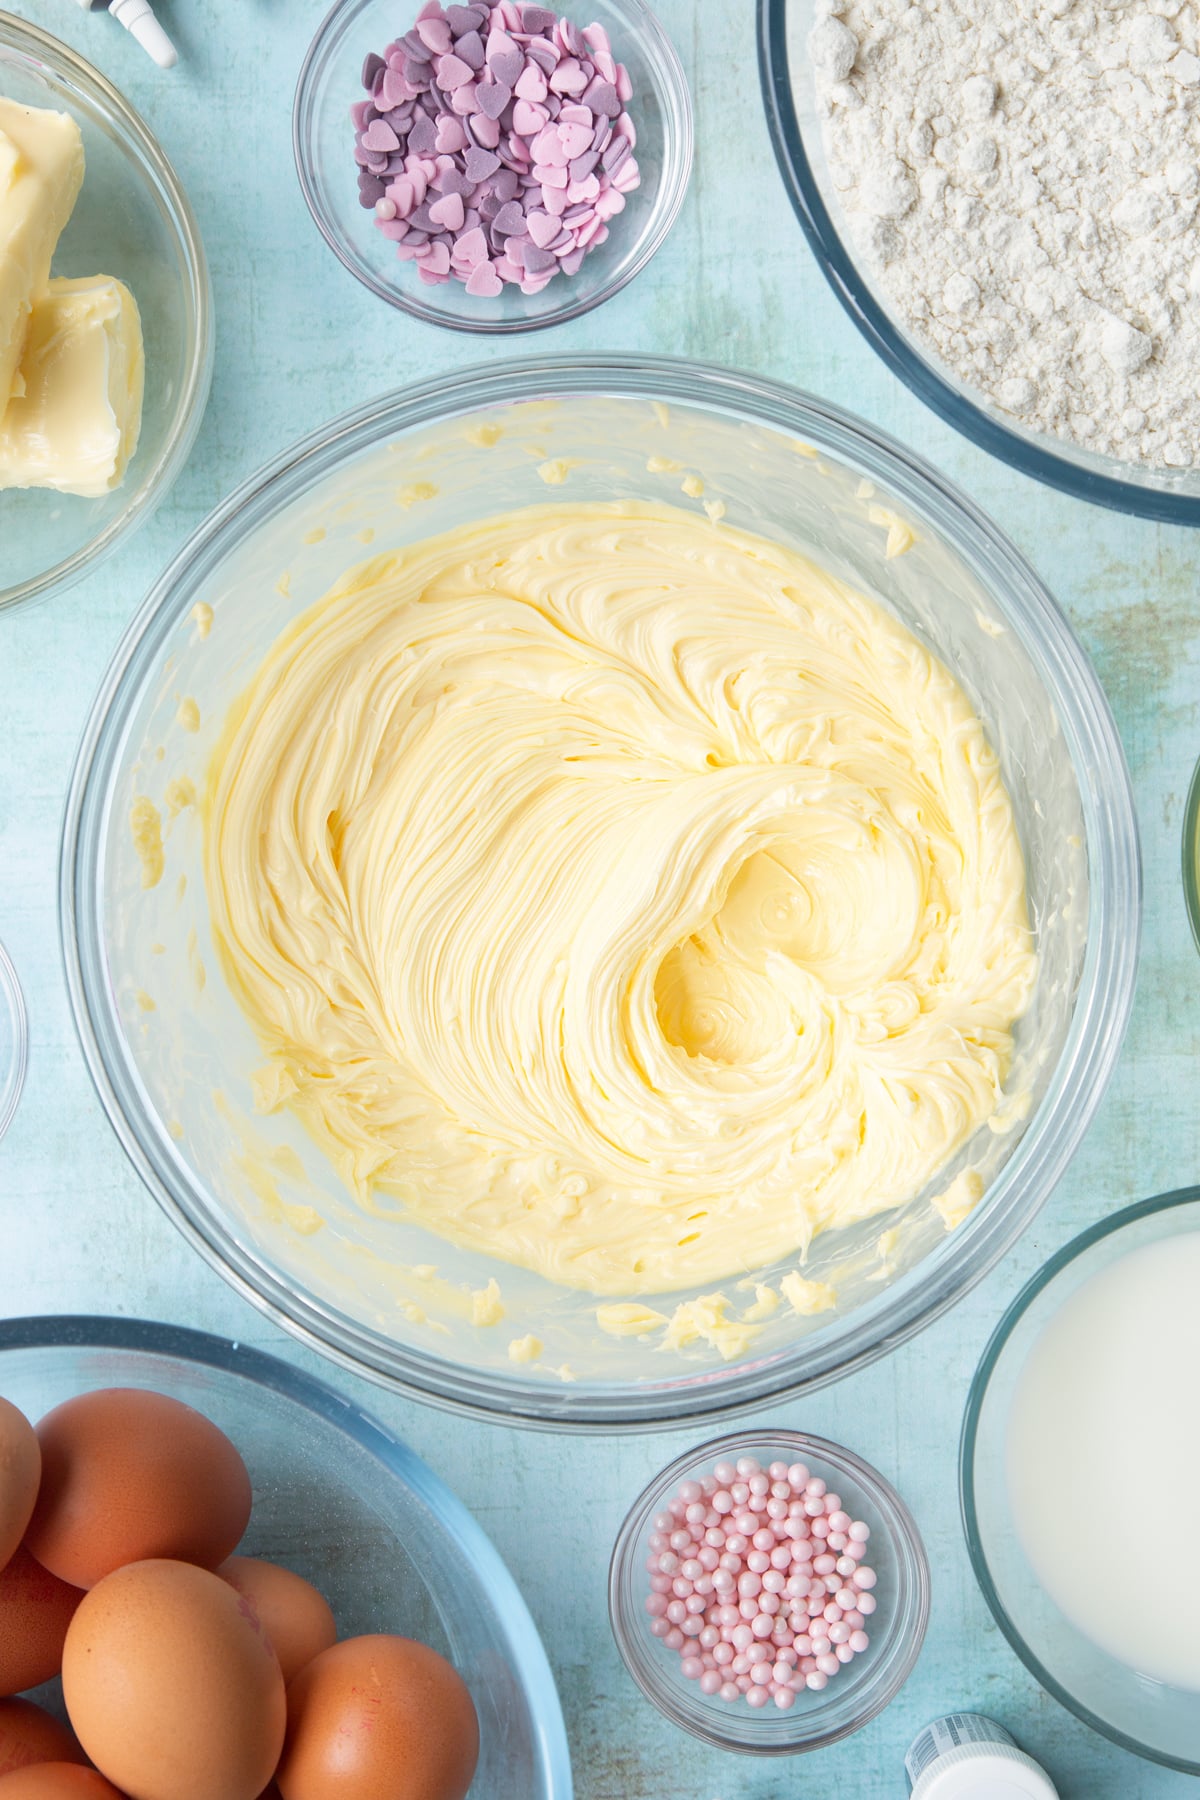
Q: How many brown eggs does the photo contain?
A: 8